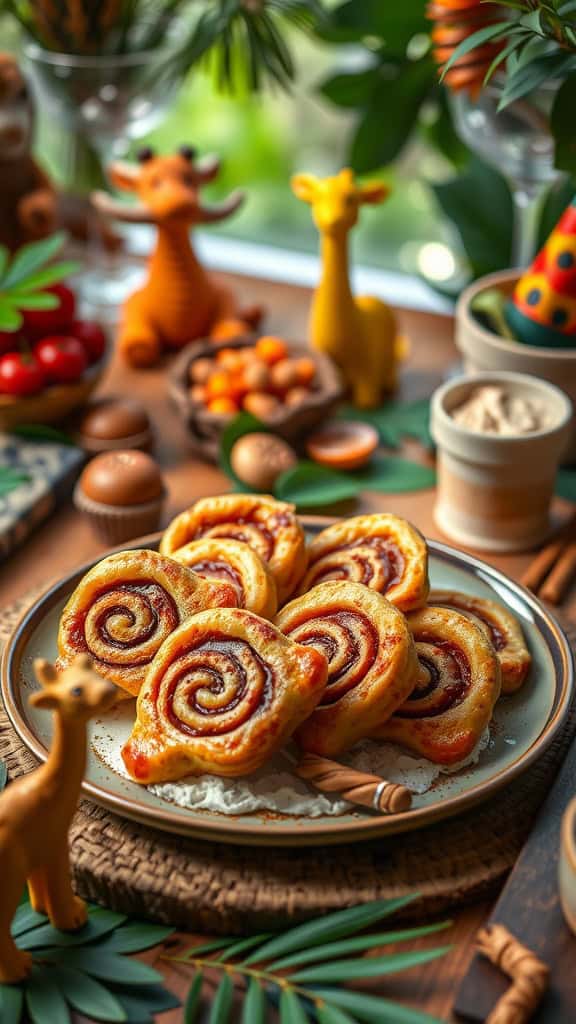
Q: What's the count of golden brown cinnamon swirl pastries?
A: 8